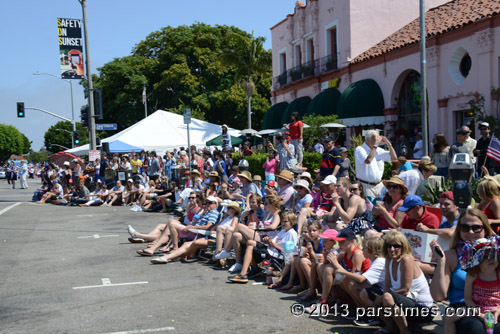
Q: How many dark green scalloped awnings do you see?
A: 4